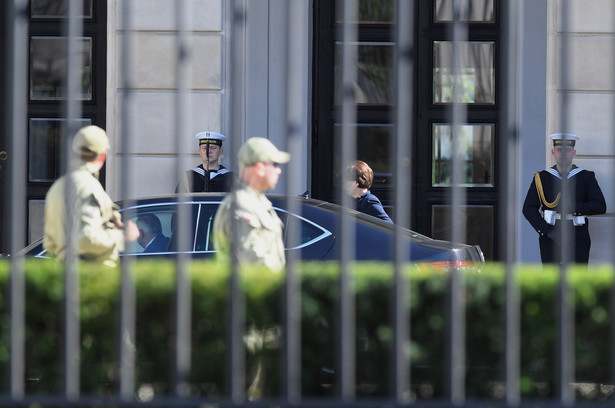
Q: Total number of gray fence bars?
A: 11